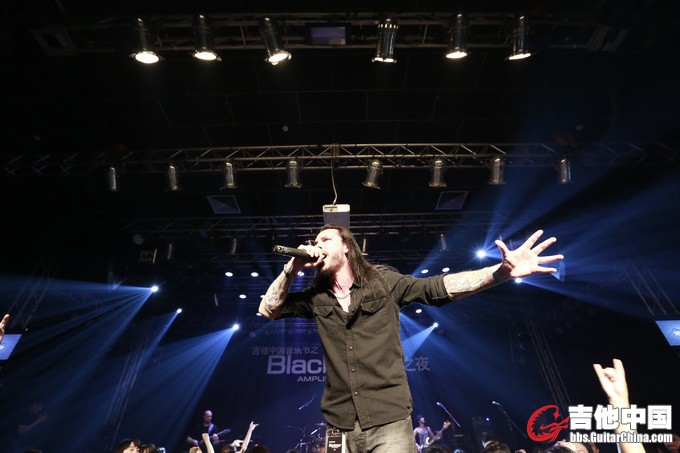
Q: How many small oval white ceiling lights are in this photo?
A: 9